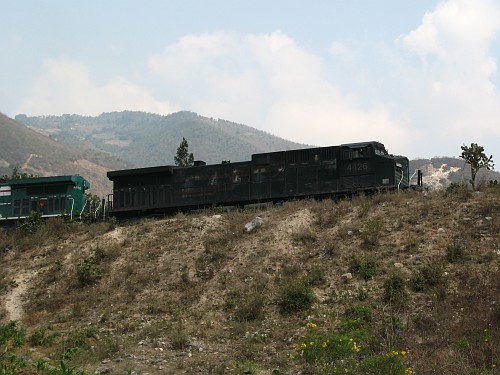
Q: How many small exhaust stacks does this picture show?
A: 2